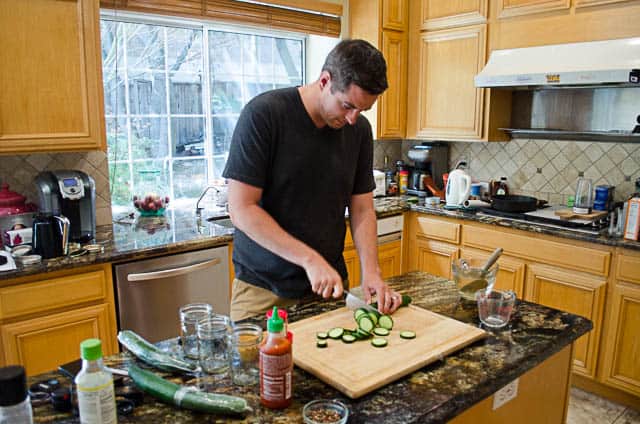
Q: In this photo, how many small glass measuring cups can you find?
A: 1